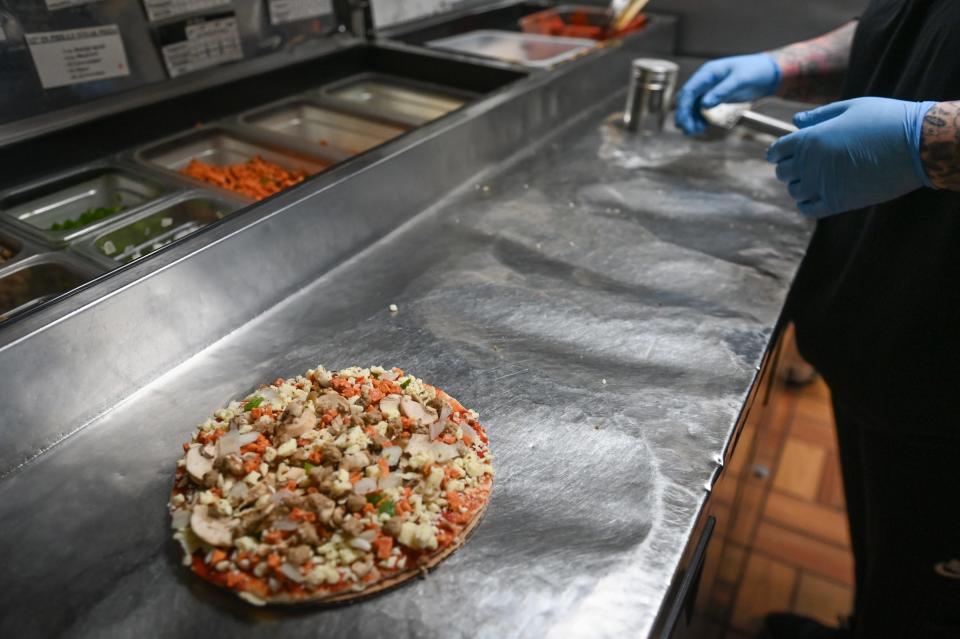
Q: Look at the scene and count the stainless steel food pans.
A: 7